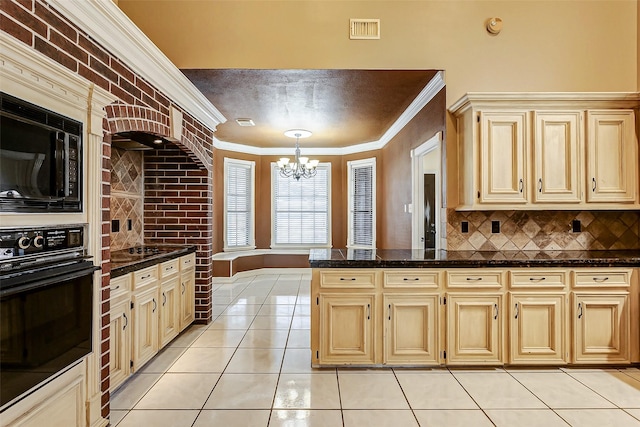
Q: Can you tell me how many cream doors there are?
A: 12